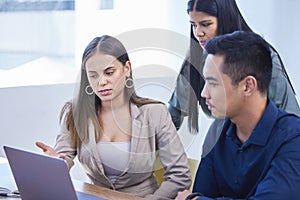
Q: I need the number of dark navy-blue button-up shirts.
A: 1